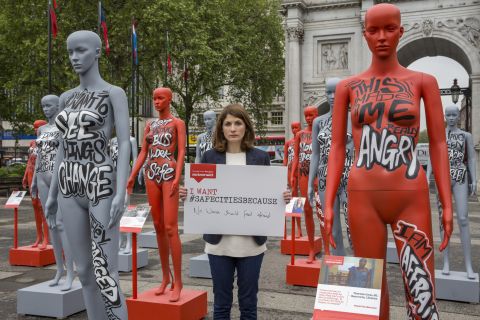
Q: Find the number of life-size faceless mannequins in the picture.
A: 11